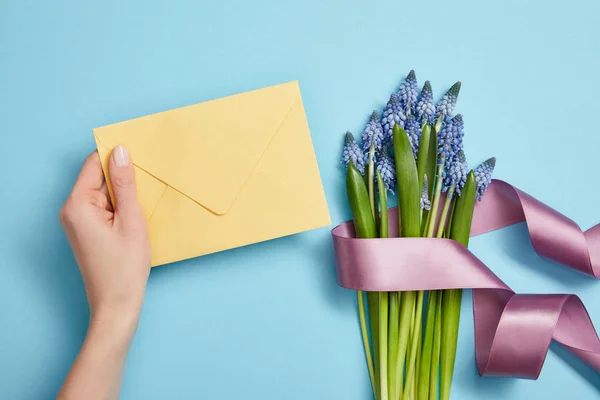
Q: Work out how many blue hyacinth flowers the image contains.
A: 12